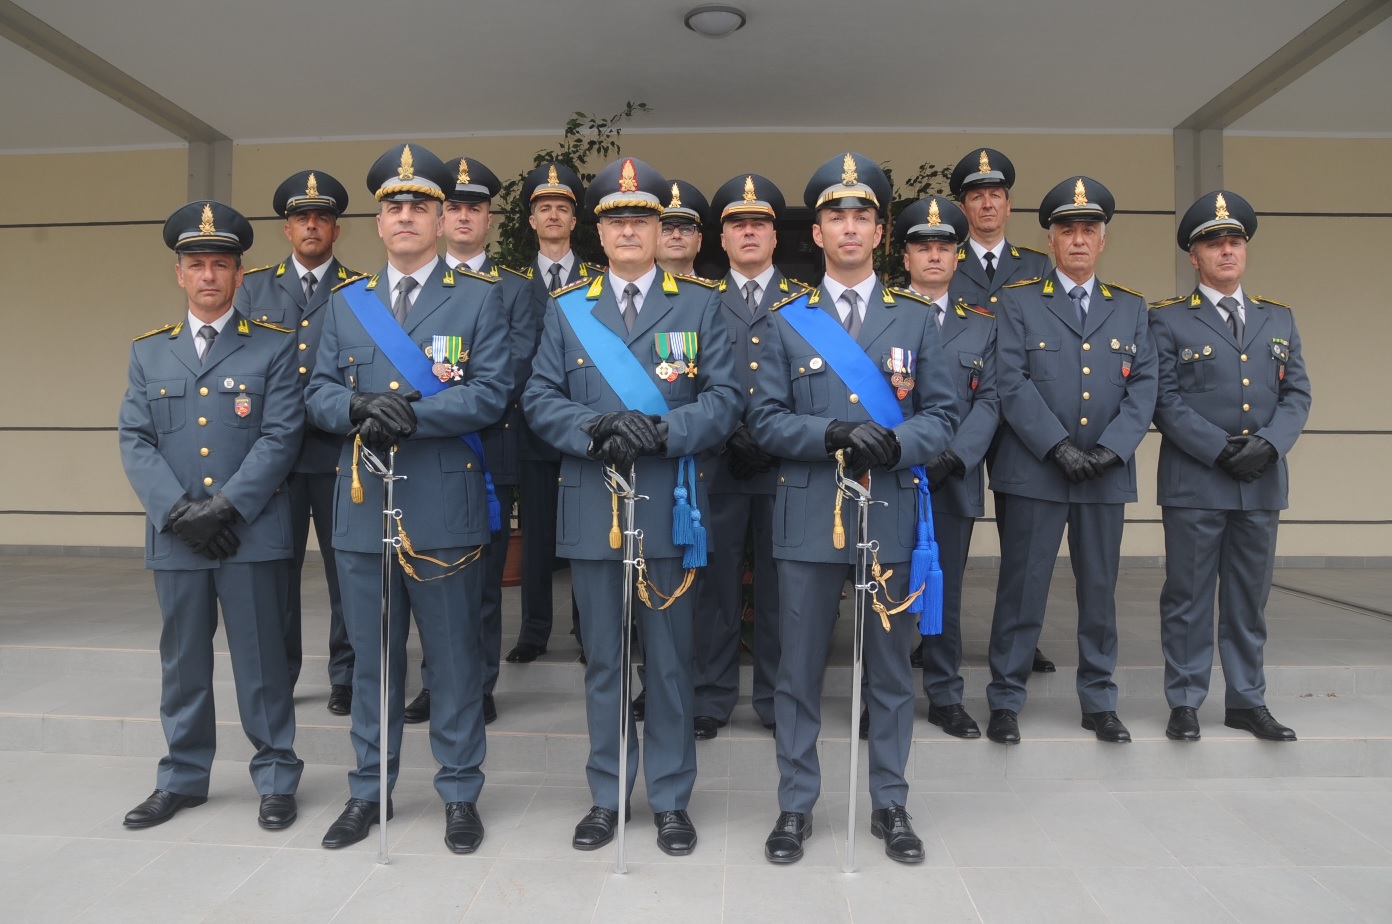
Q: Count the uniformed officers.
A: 13